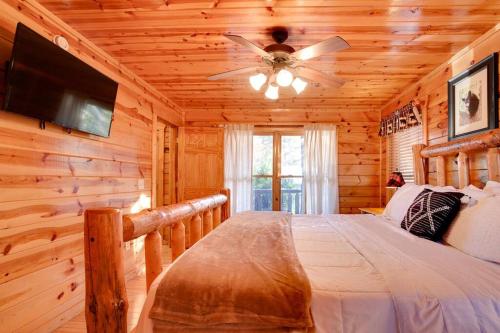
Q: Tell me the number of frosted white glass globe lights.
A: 4